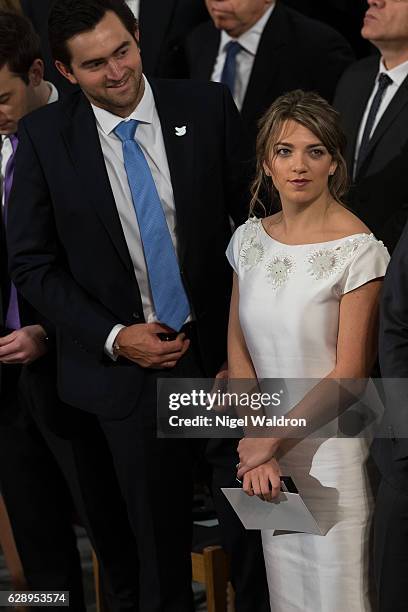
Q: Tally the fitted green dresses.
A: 0